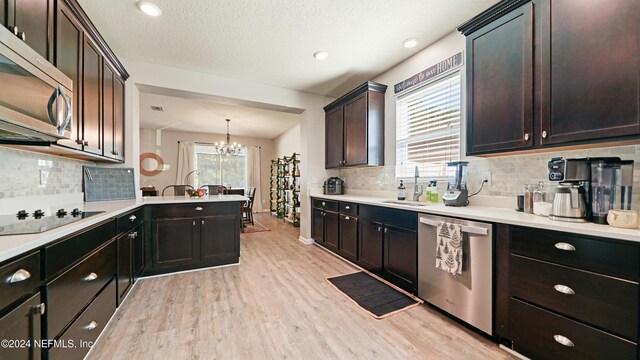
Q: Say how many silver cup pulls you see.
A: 11